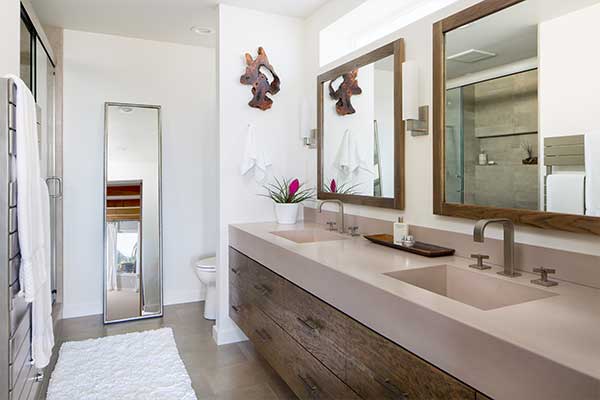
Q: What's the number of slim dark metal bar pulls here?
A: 7